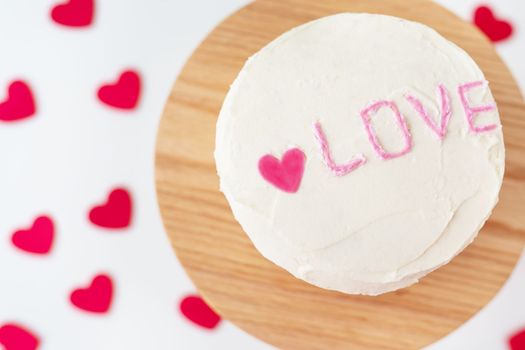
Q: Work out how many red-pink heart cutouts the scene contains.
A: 10